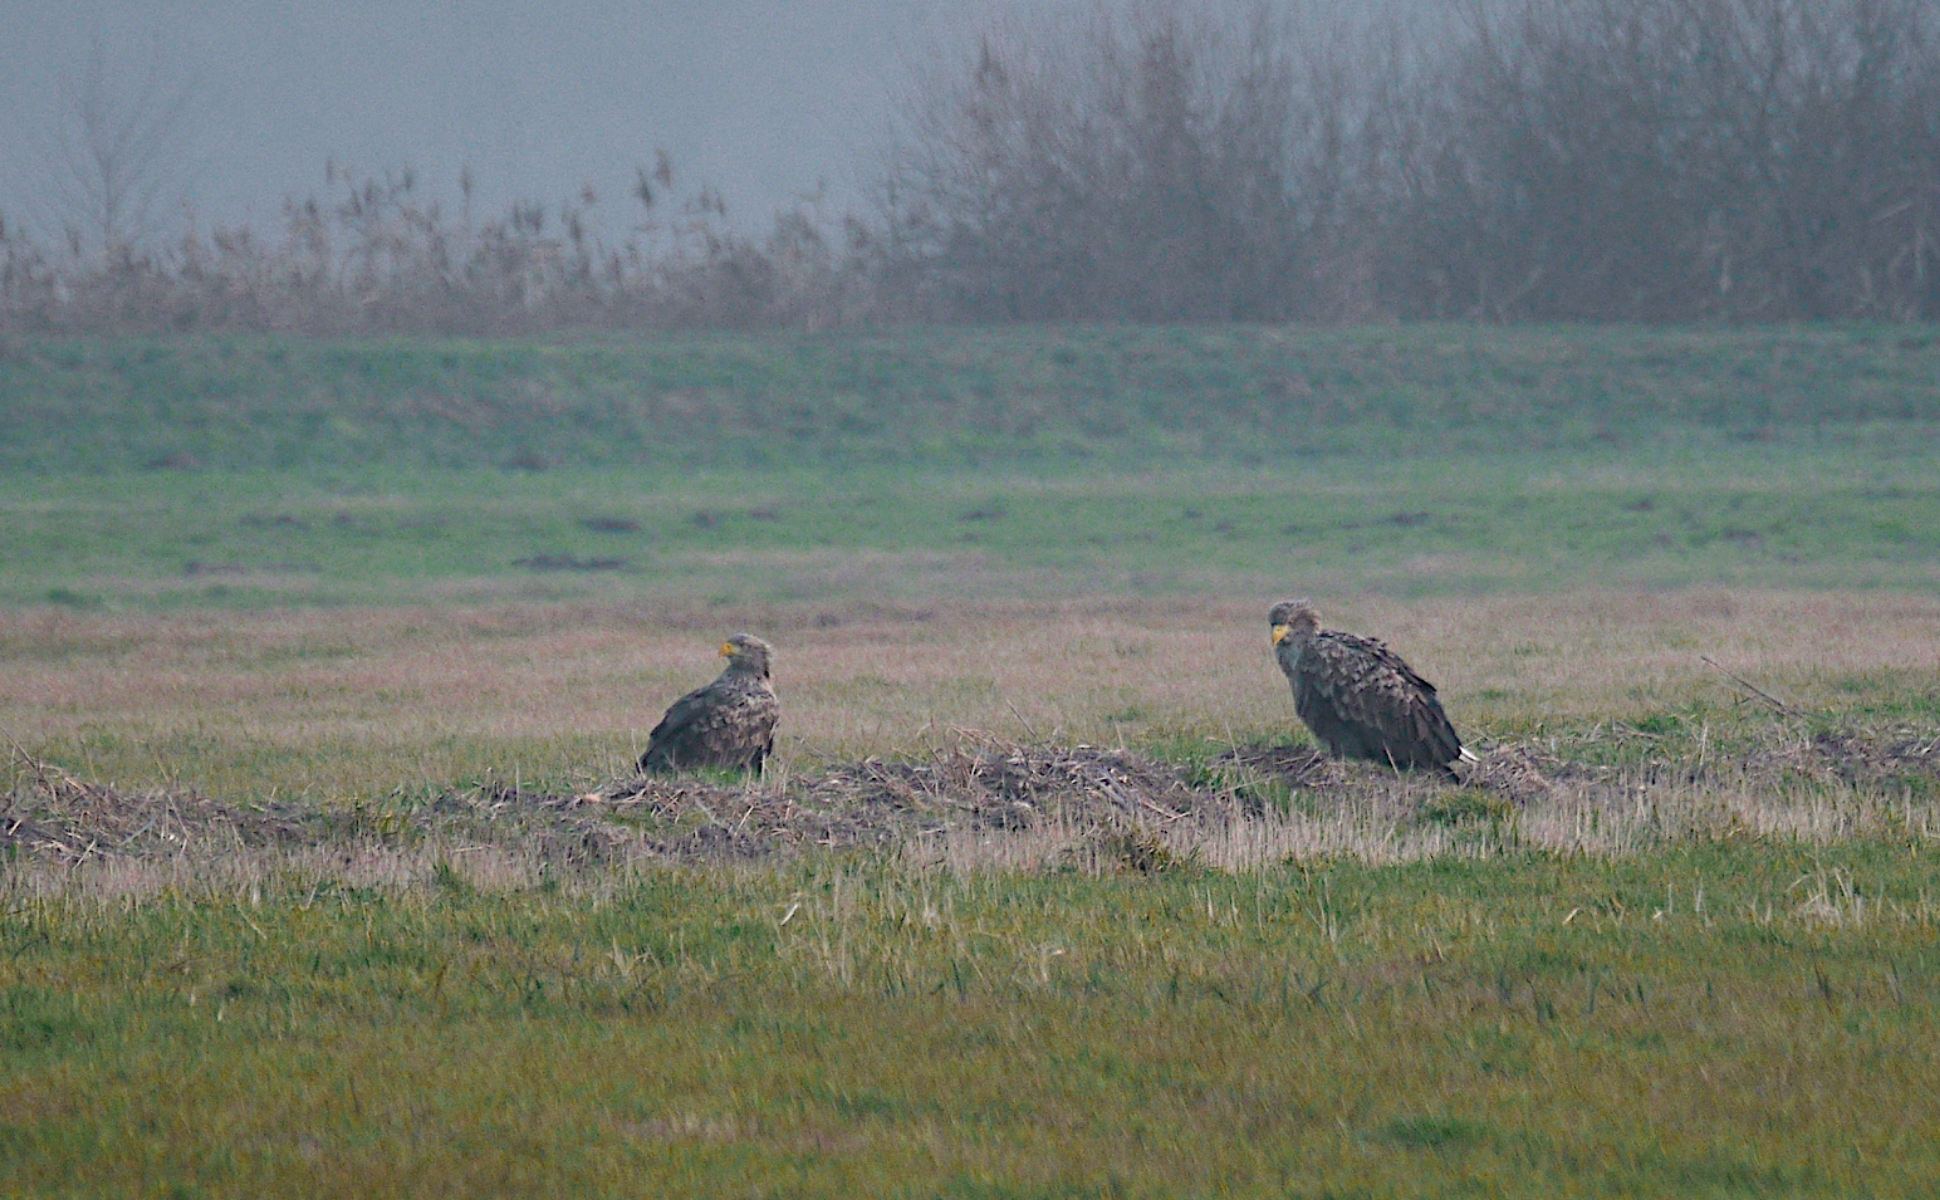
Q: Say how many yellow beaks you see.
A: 2